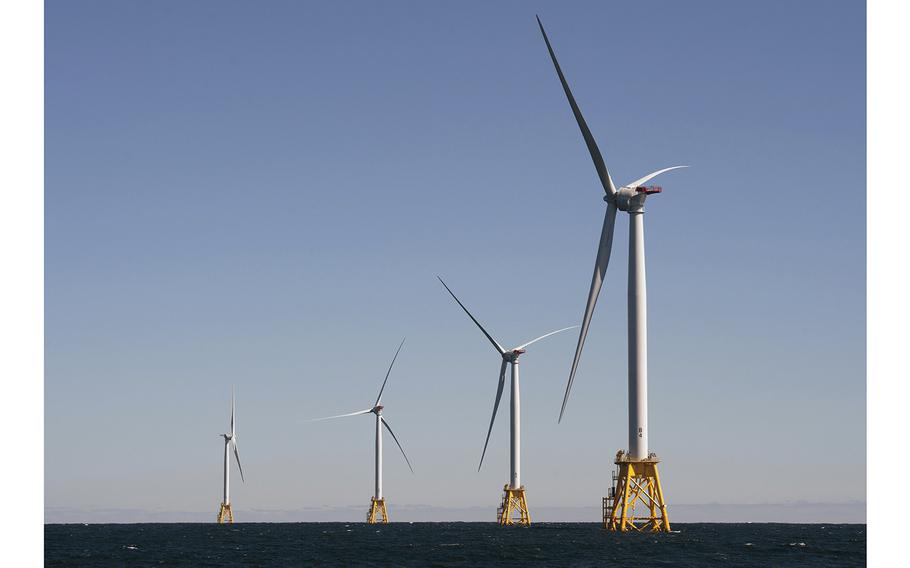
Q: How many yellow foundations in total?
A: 4